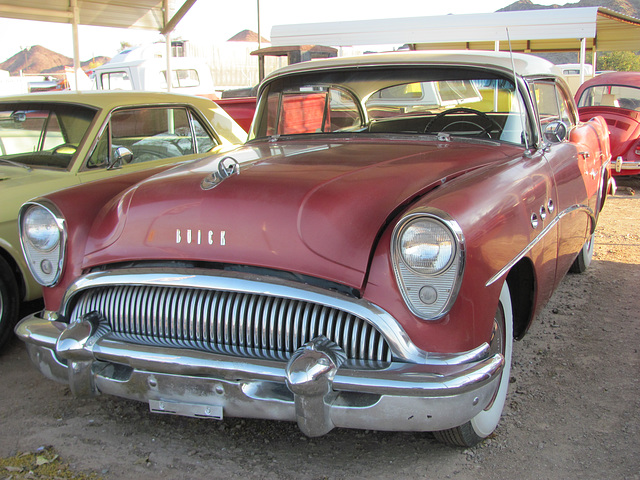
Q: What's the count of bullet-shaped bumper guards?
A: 2